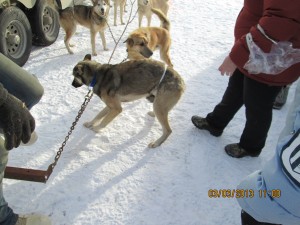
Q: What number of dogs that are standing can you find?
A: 5